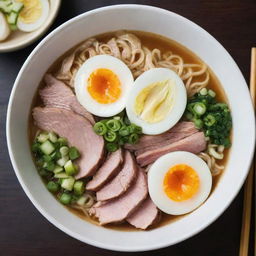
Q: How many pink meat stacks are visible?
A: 3